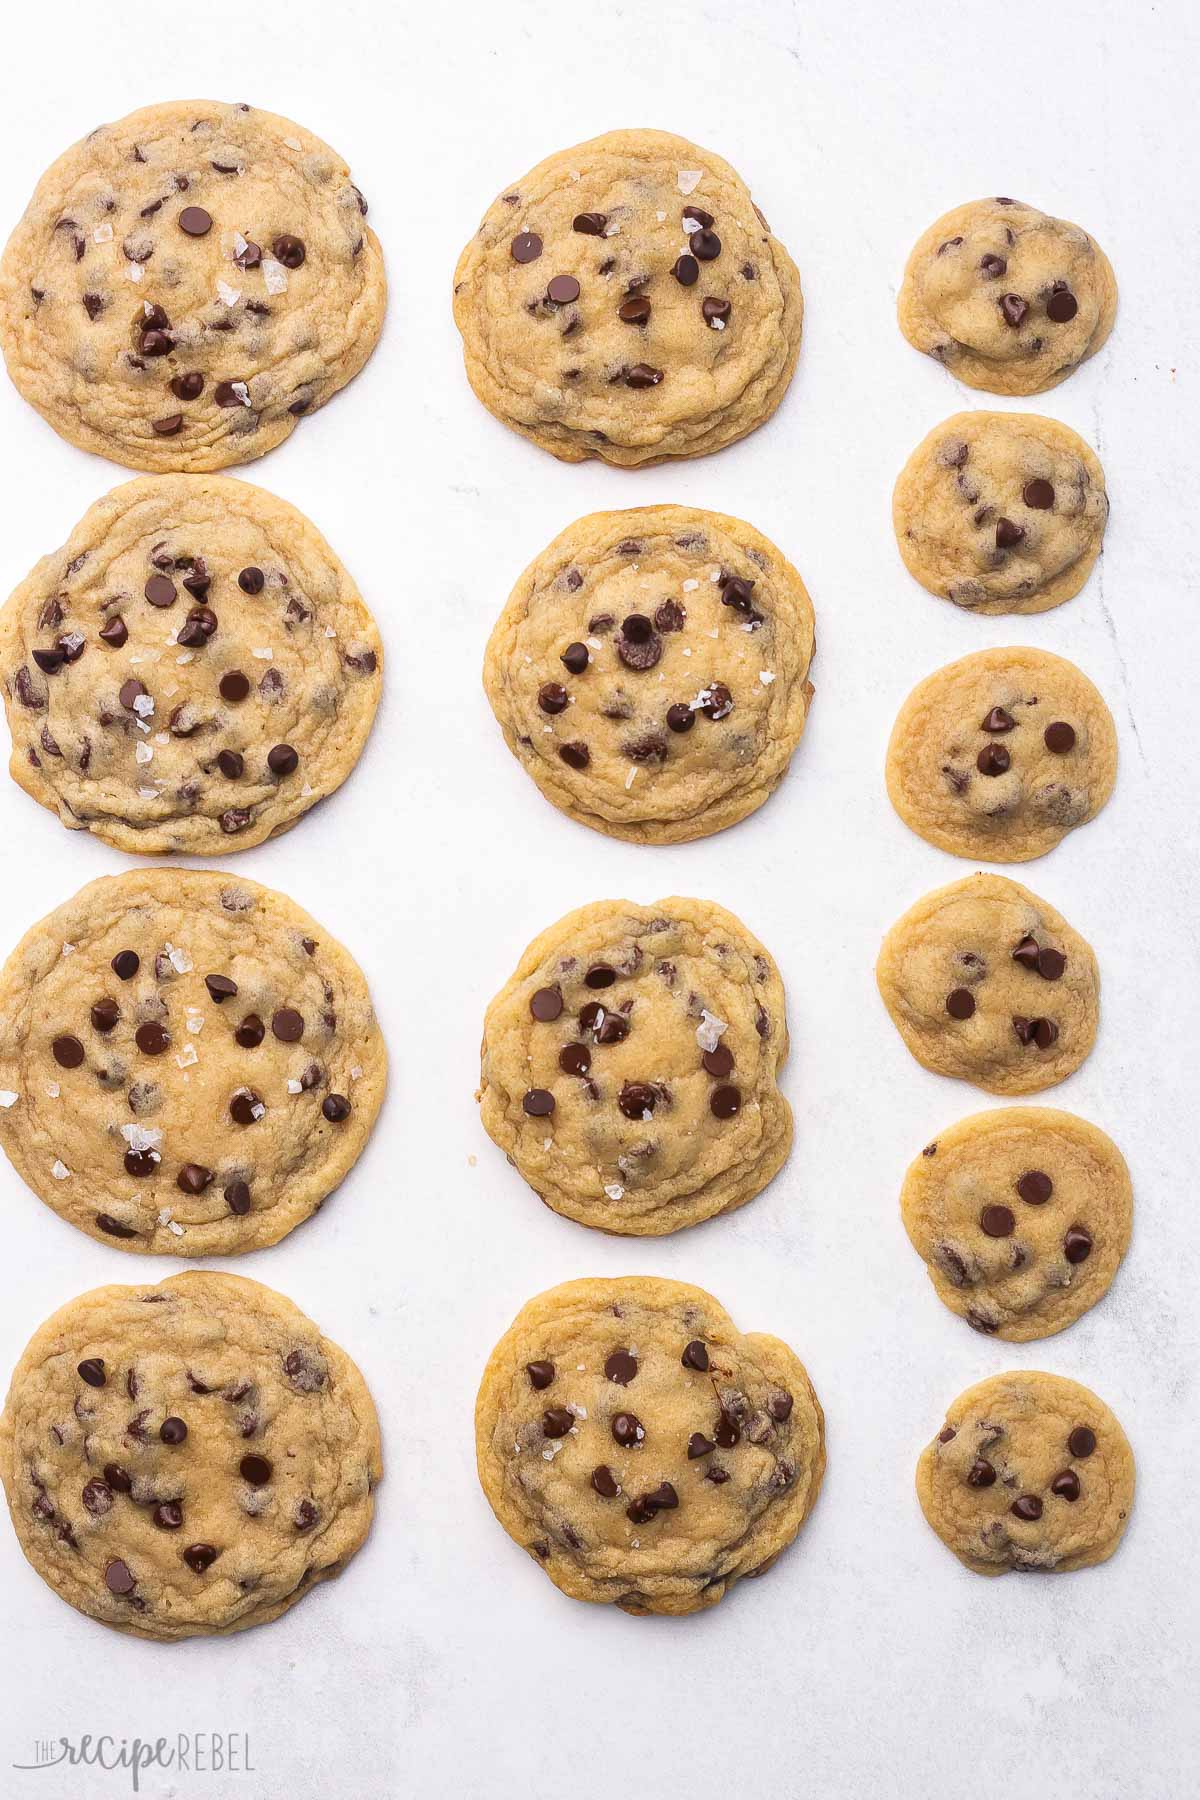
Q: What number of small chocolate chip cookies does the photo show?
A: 6